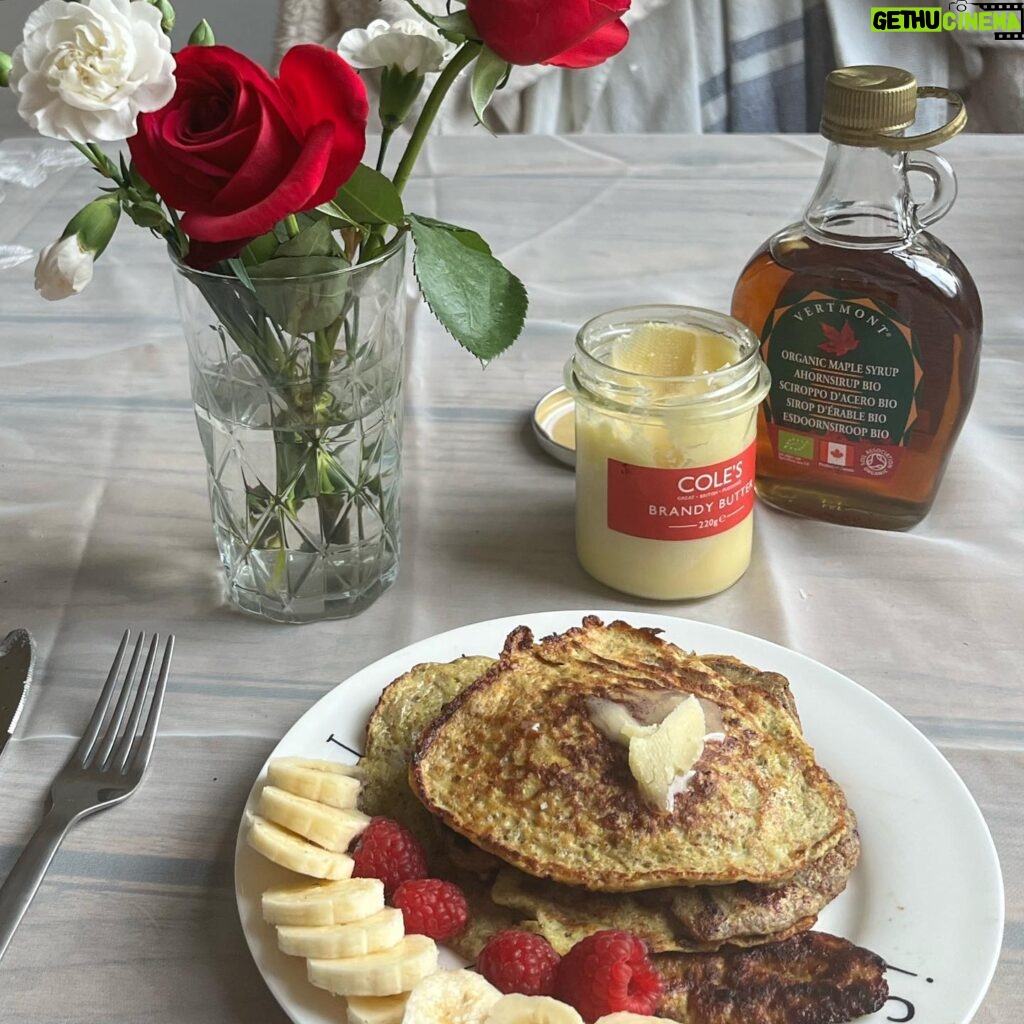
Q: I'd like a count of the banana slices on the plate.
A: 11